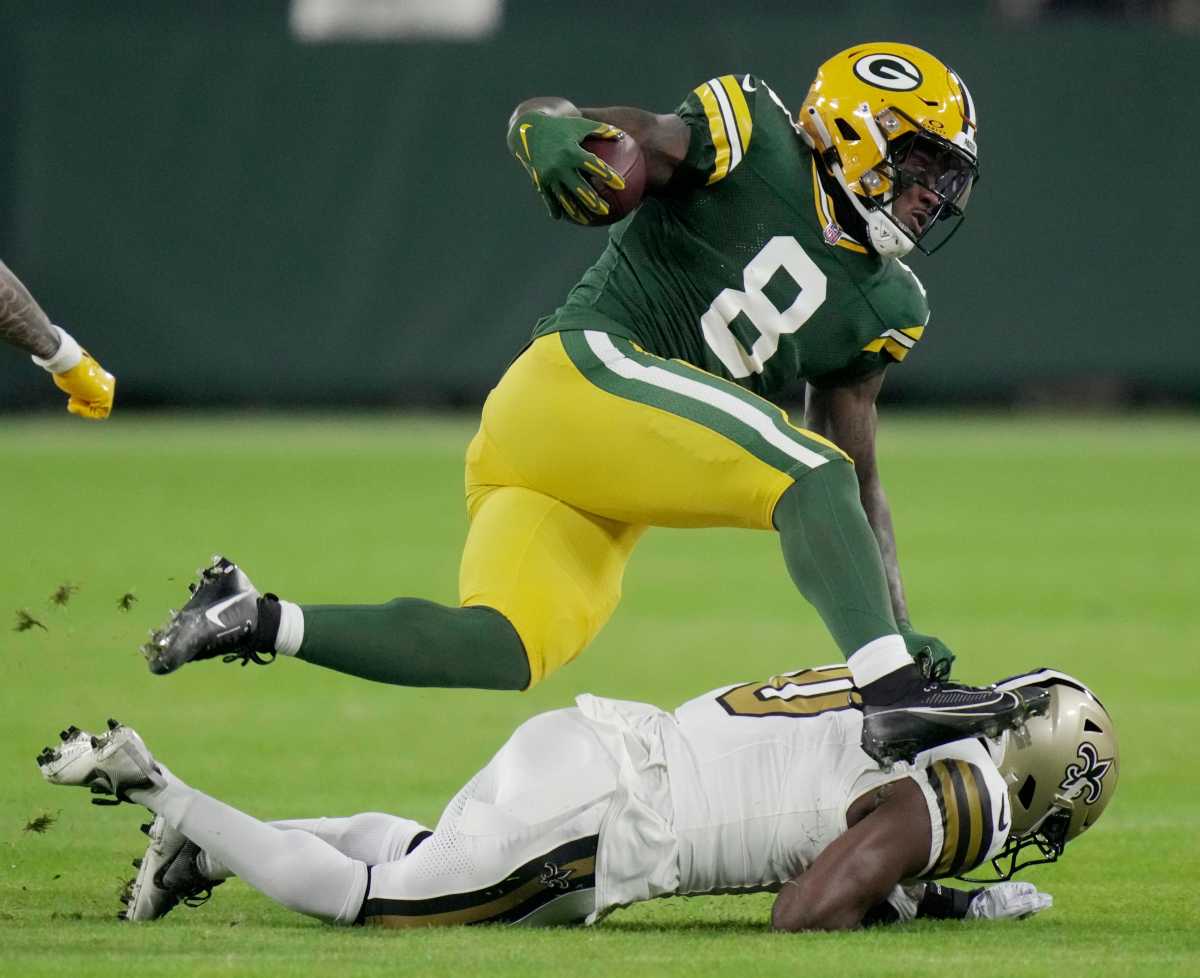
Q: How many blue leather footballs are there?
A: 0